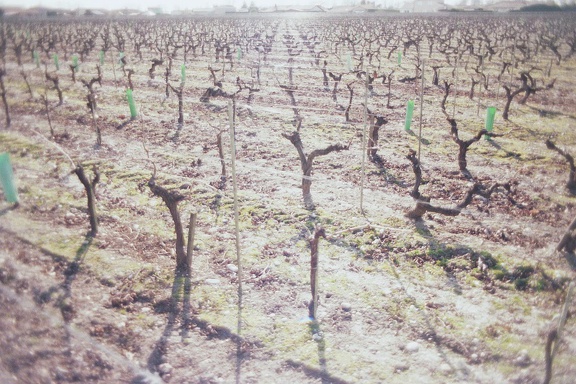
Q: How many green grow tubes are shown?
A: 13